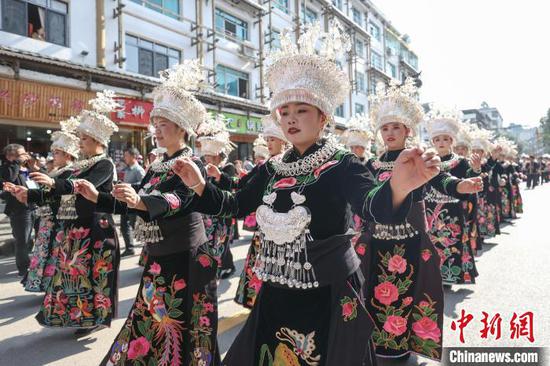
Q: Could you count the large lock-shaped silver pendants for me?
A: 1